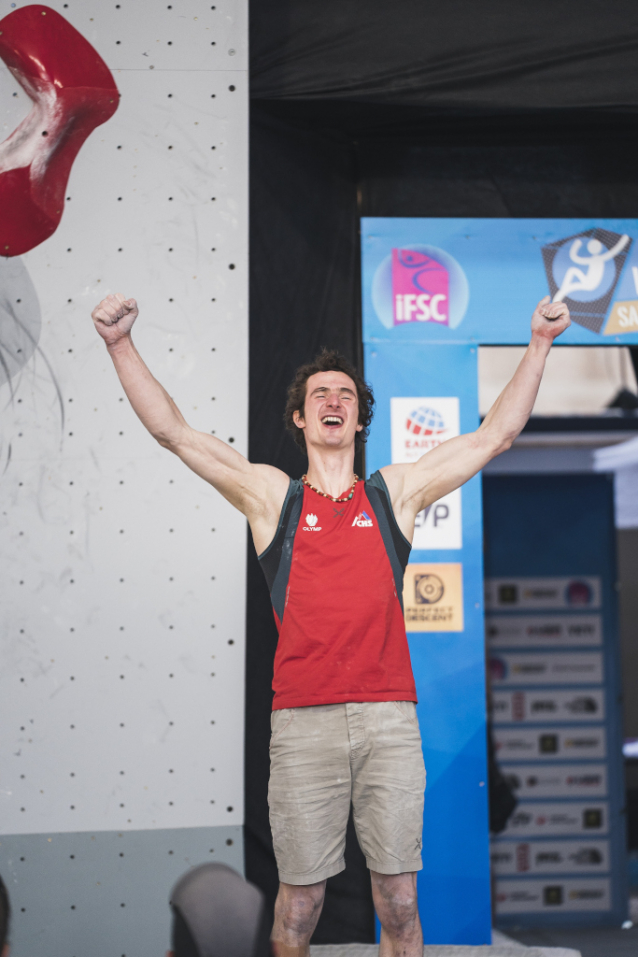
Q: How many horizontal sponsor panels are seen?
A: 9